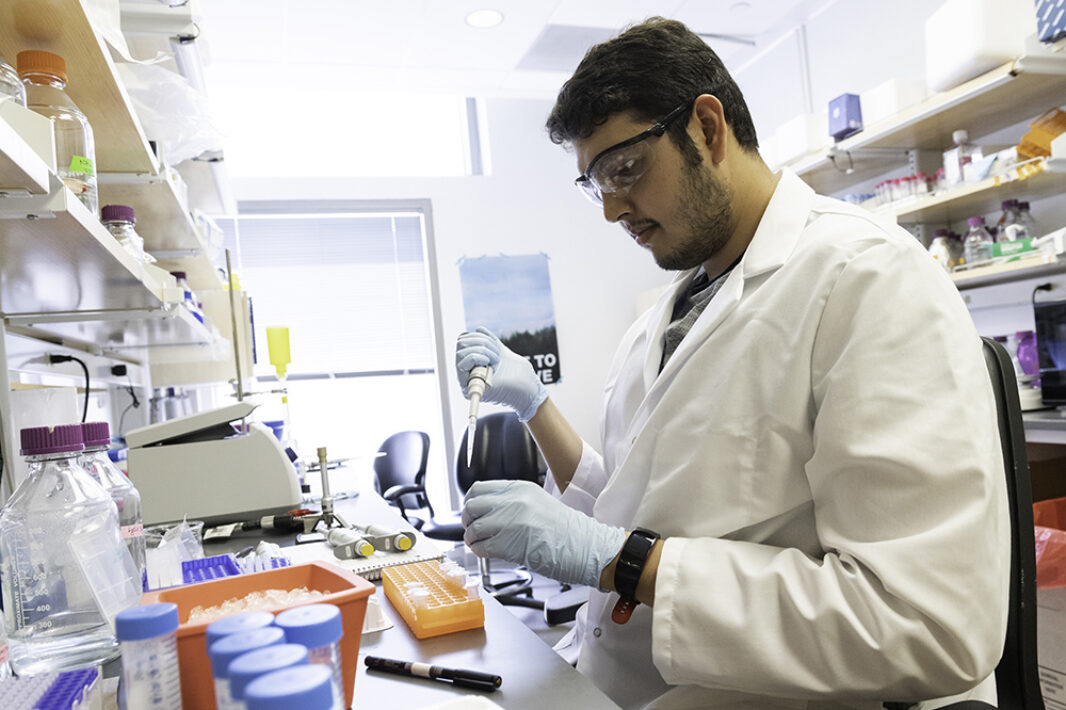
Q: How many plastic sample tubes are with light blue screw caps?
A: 6